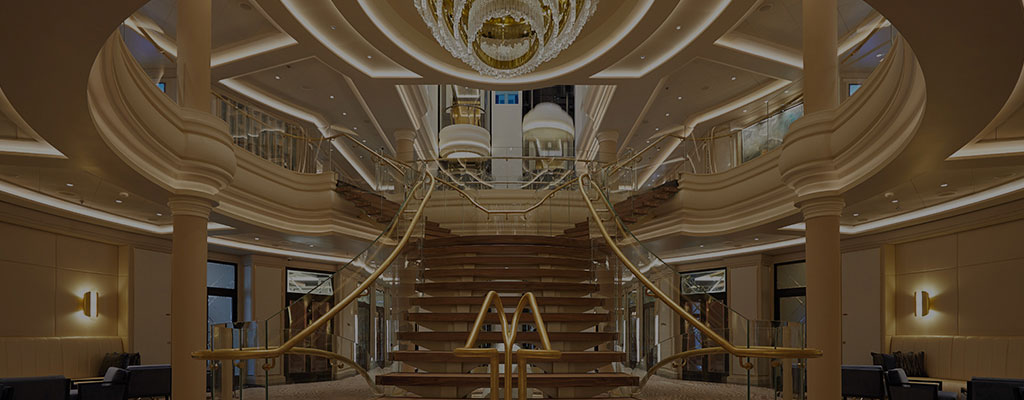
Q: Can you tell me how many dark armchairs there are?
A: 6